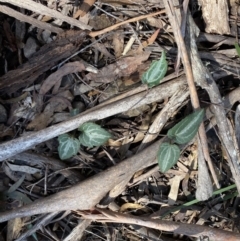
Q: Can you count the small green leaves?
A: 5